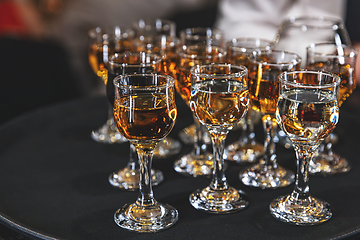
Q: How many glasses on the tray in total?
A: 13